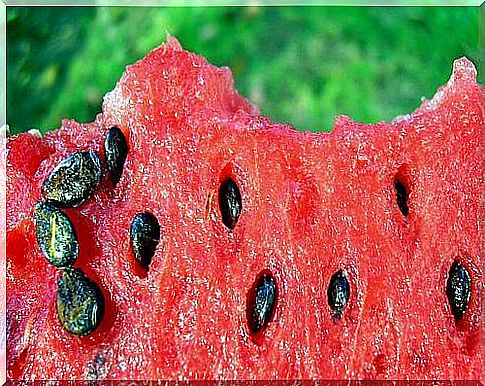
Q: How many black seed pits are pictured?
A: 10